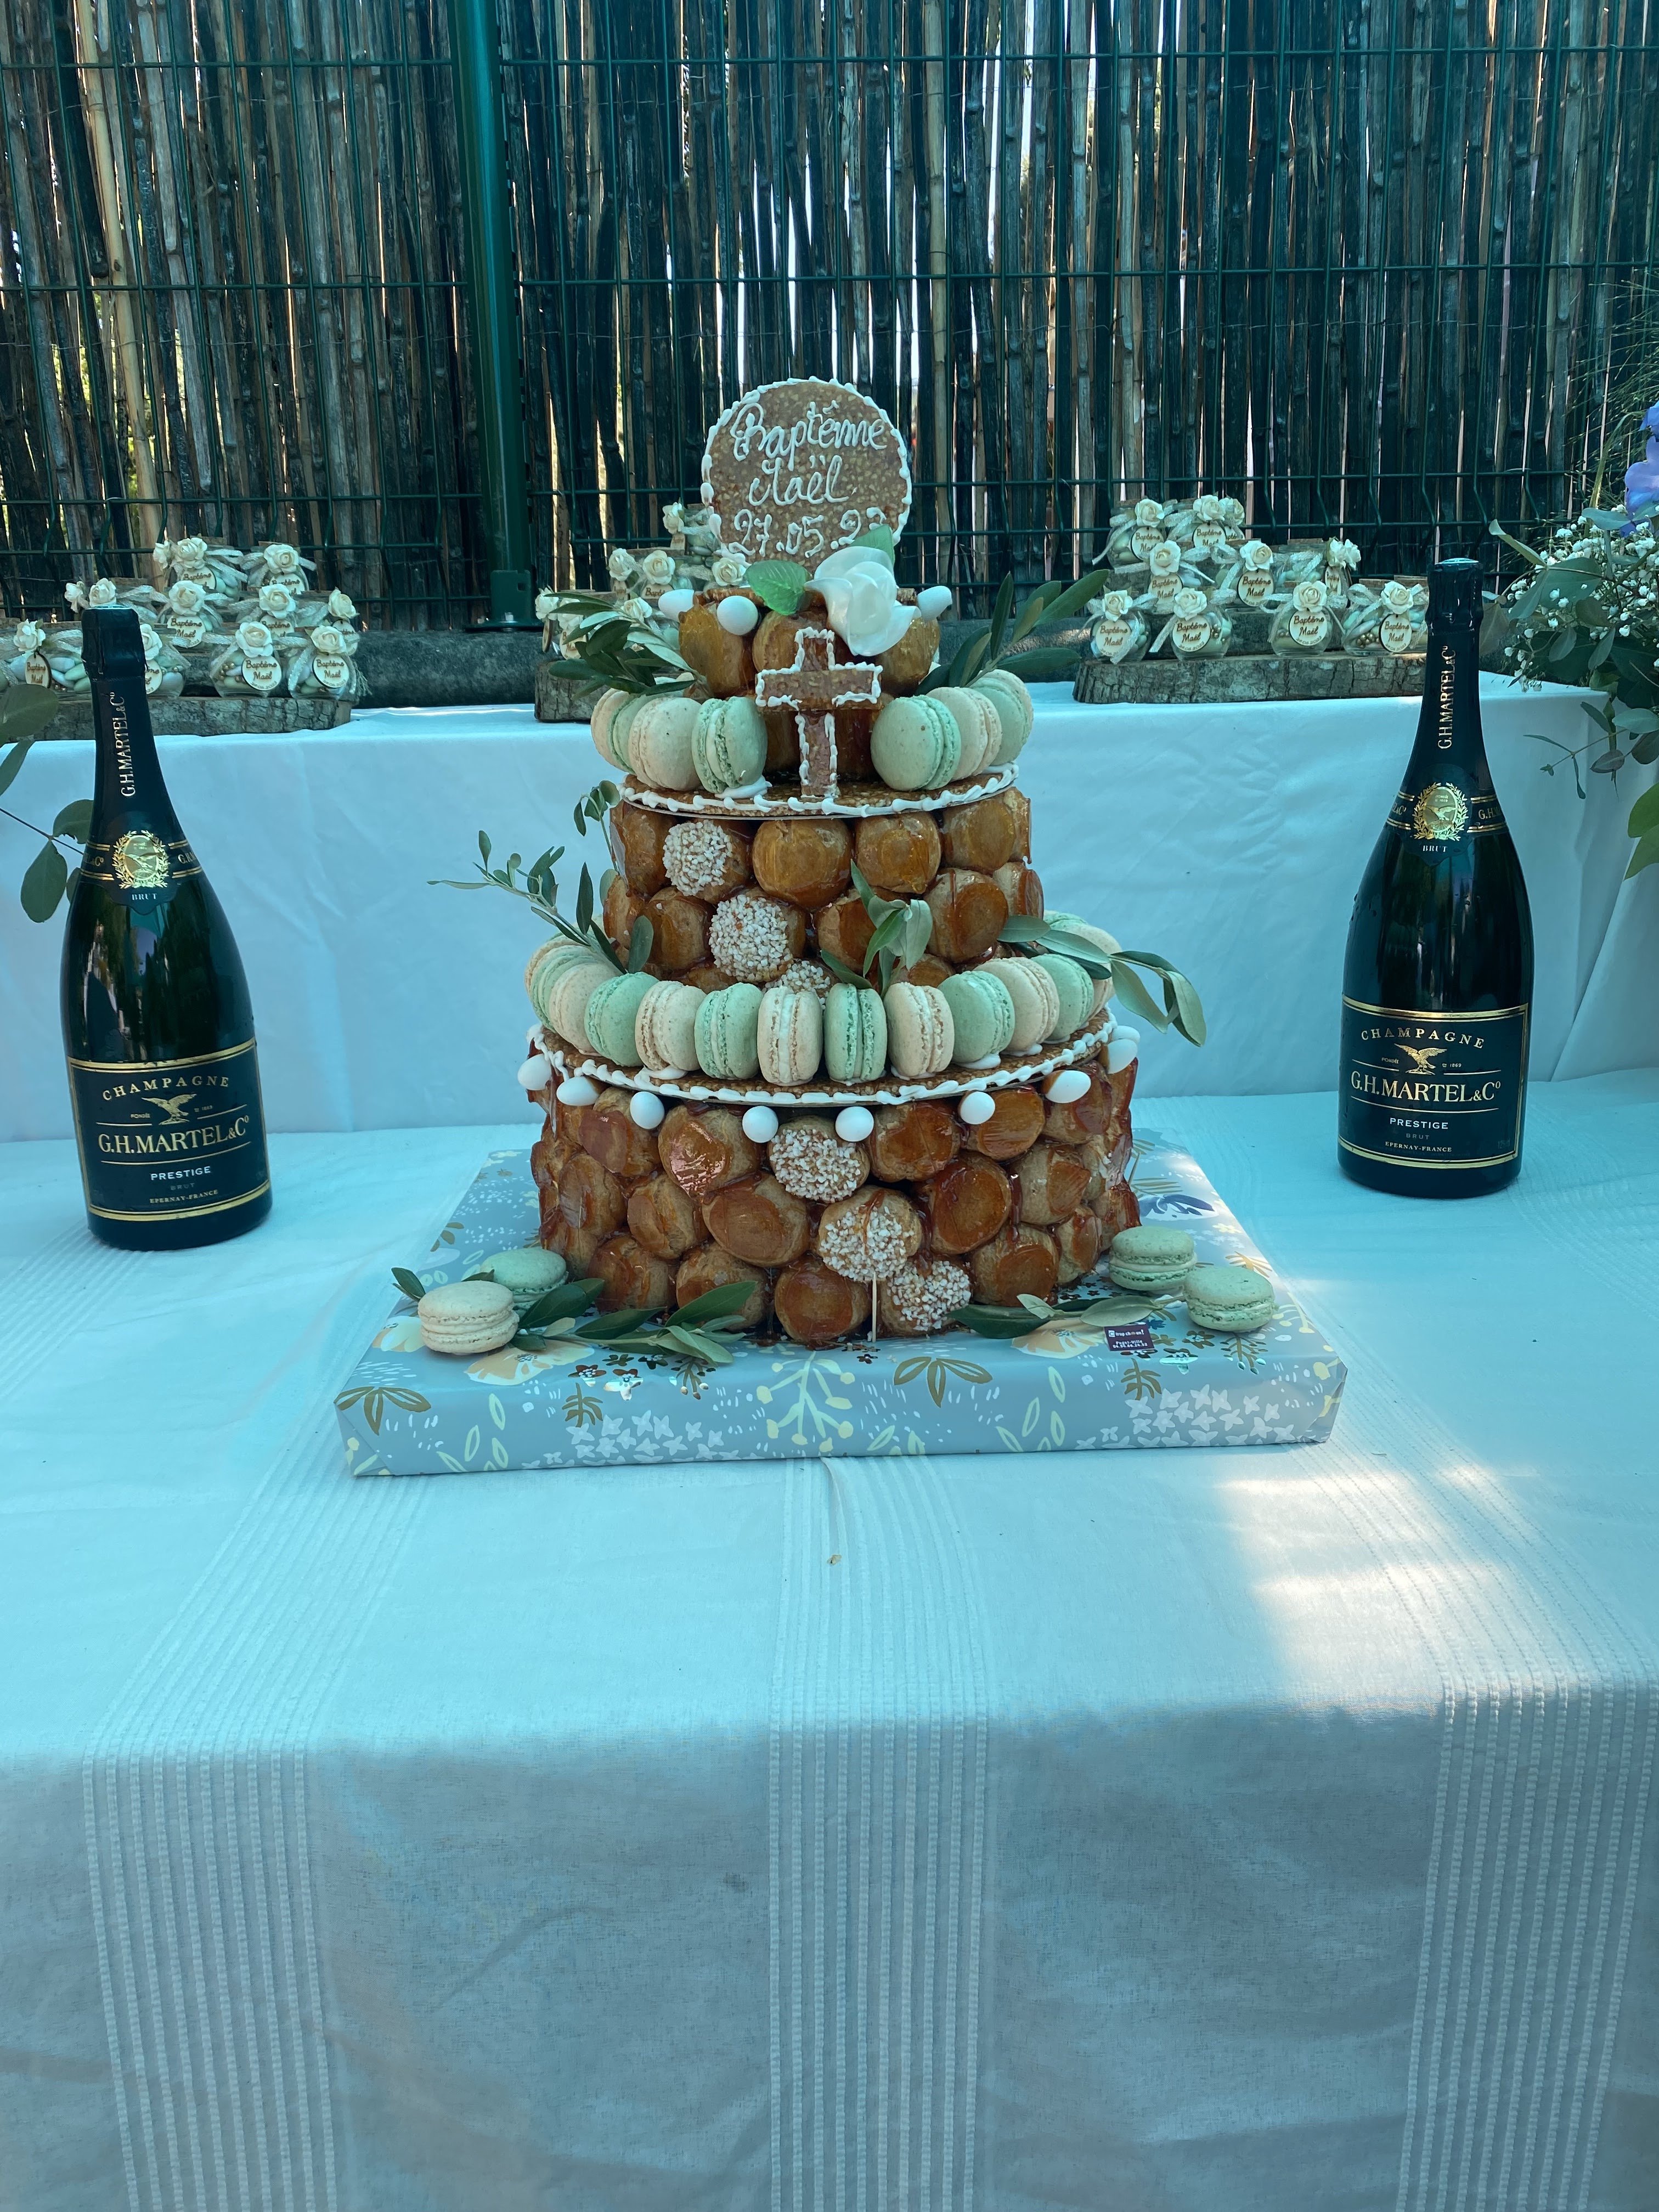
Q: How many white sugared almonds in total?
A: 12